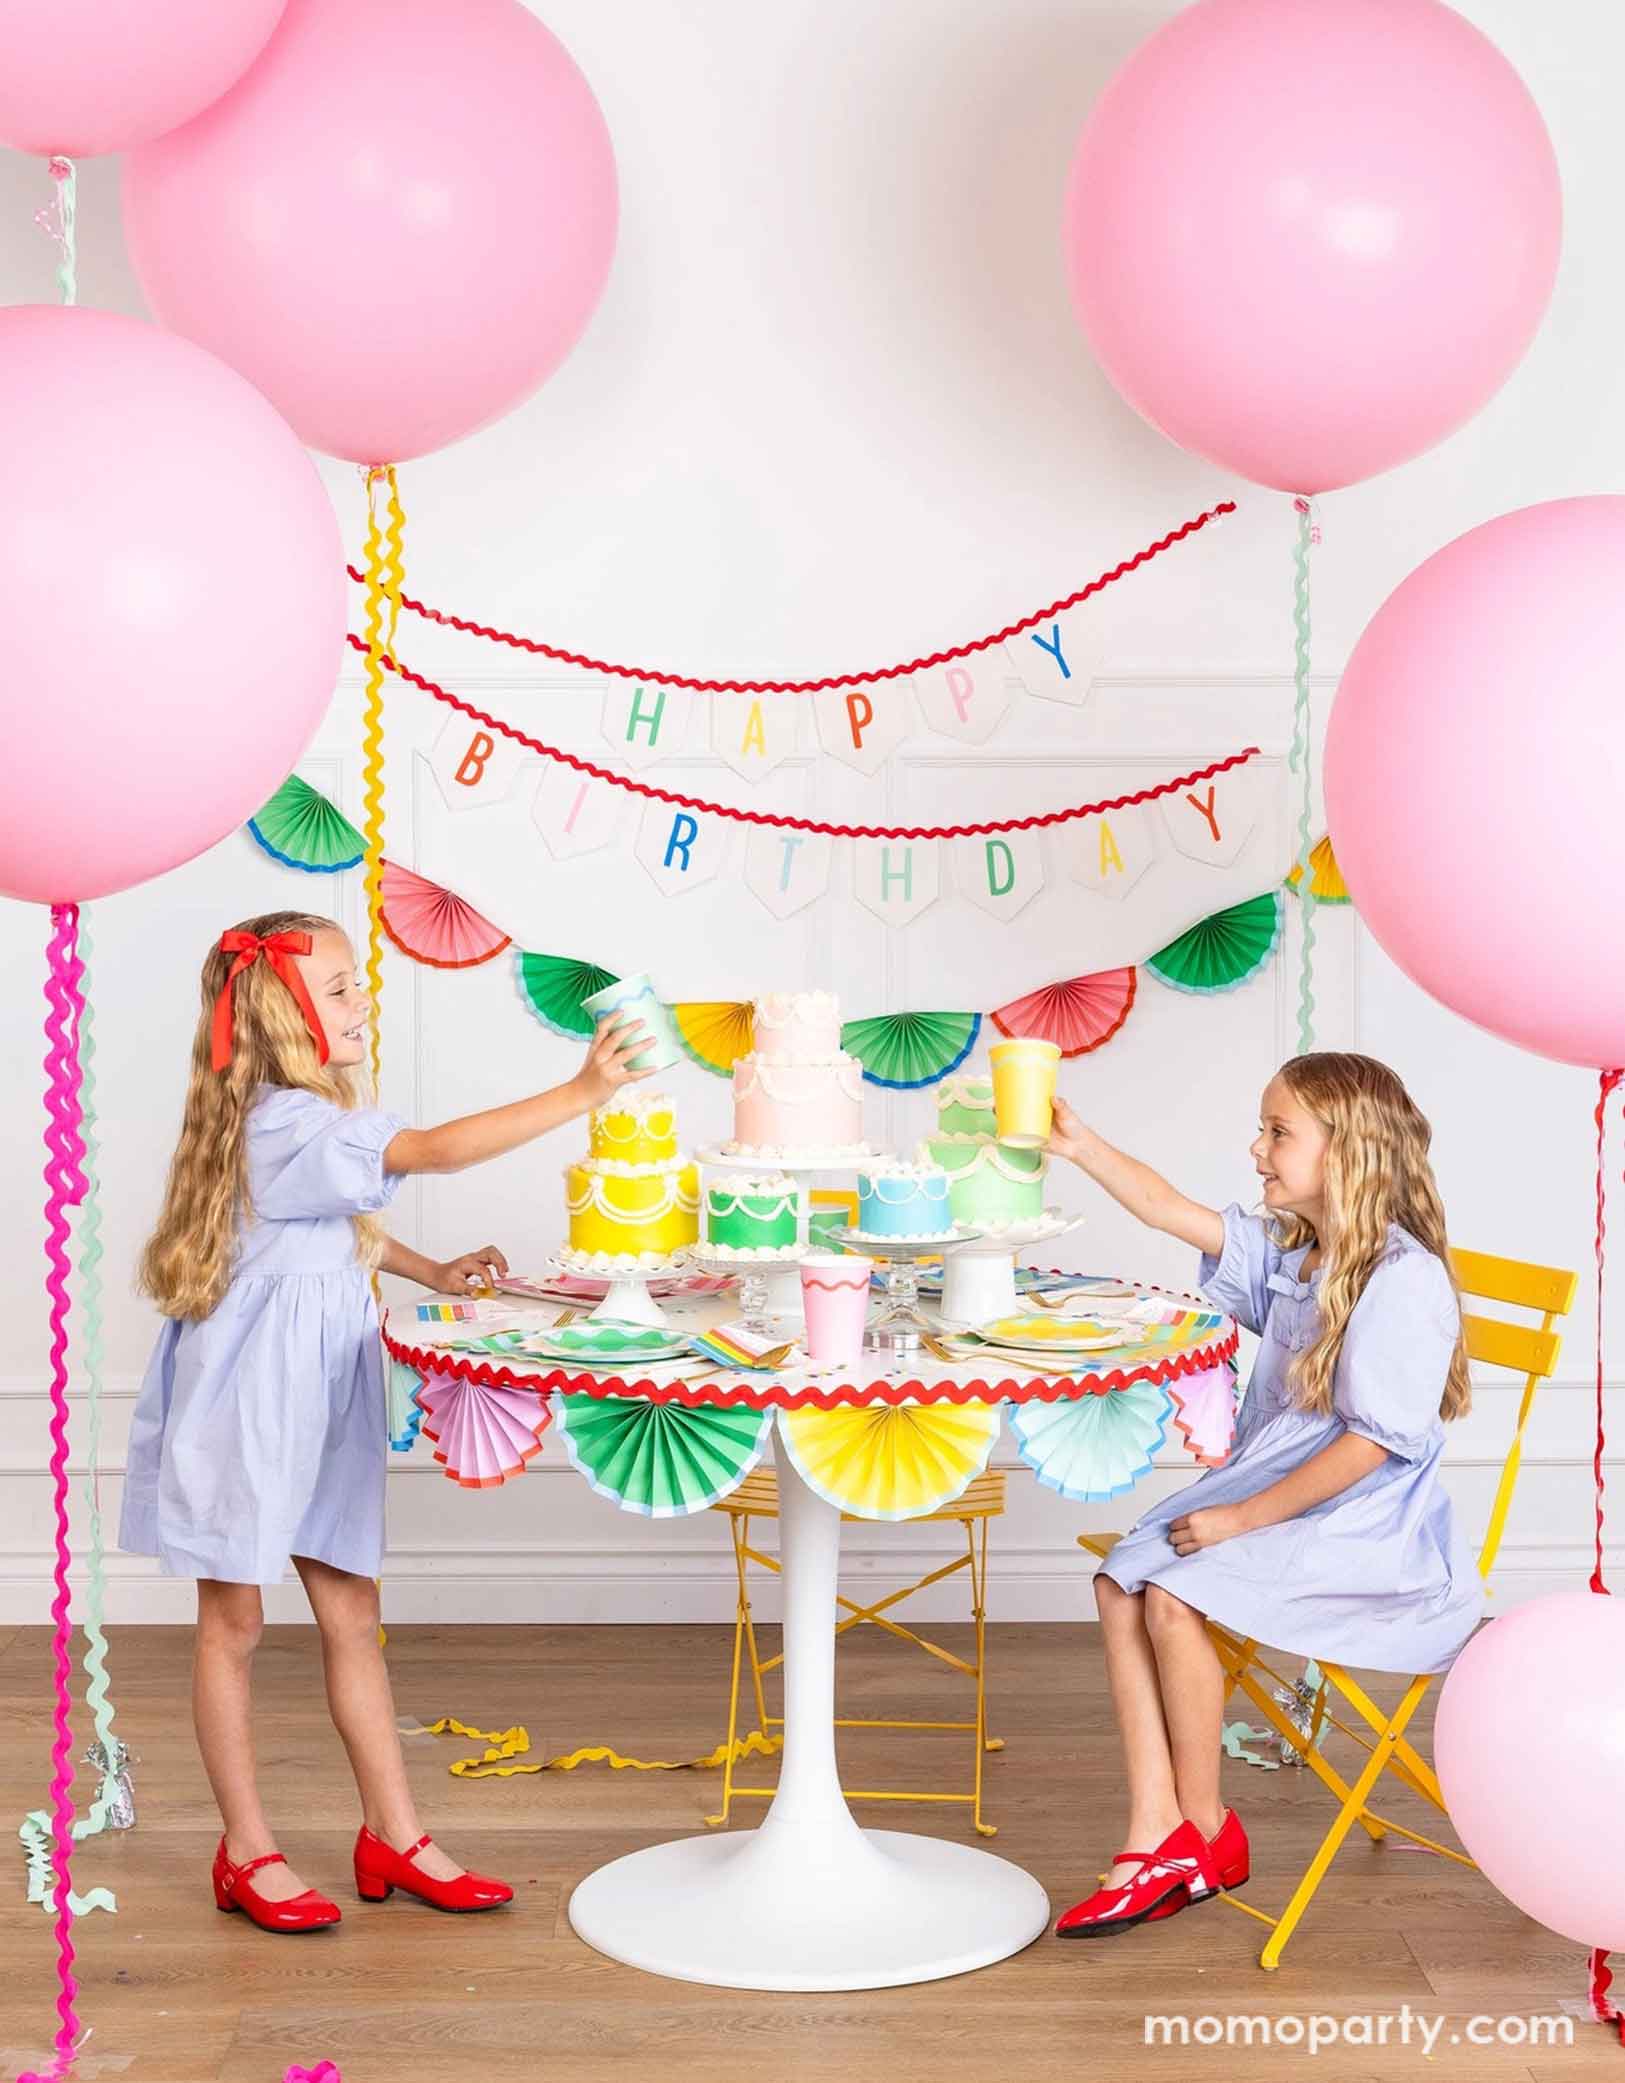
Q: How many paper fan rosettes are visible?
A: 14